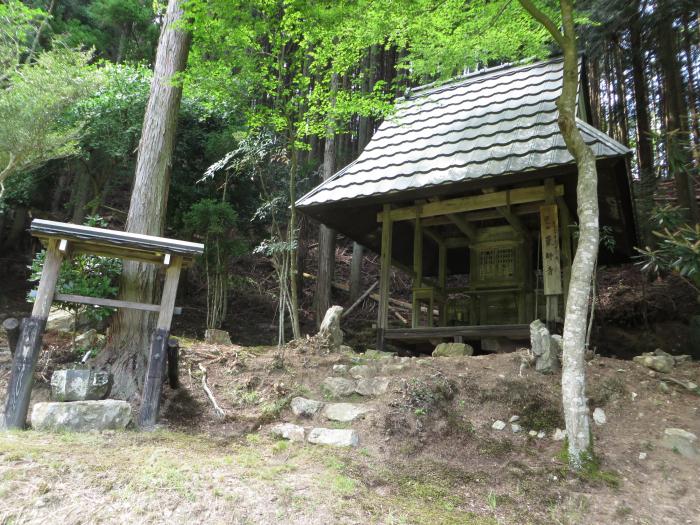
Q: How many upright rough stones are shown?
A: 2